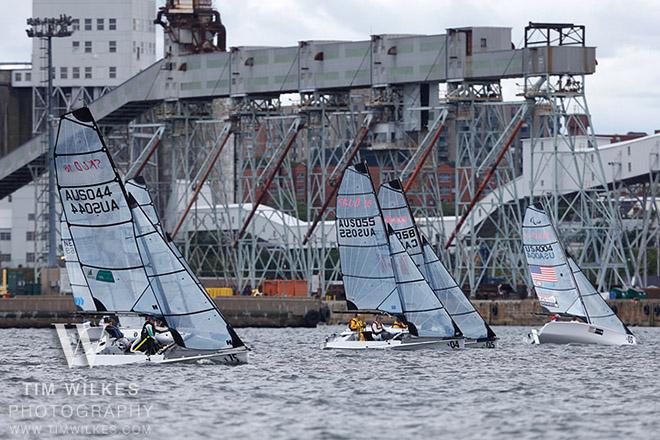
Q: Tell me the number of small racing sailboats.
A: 5